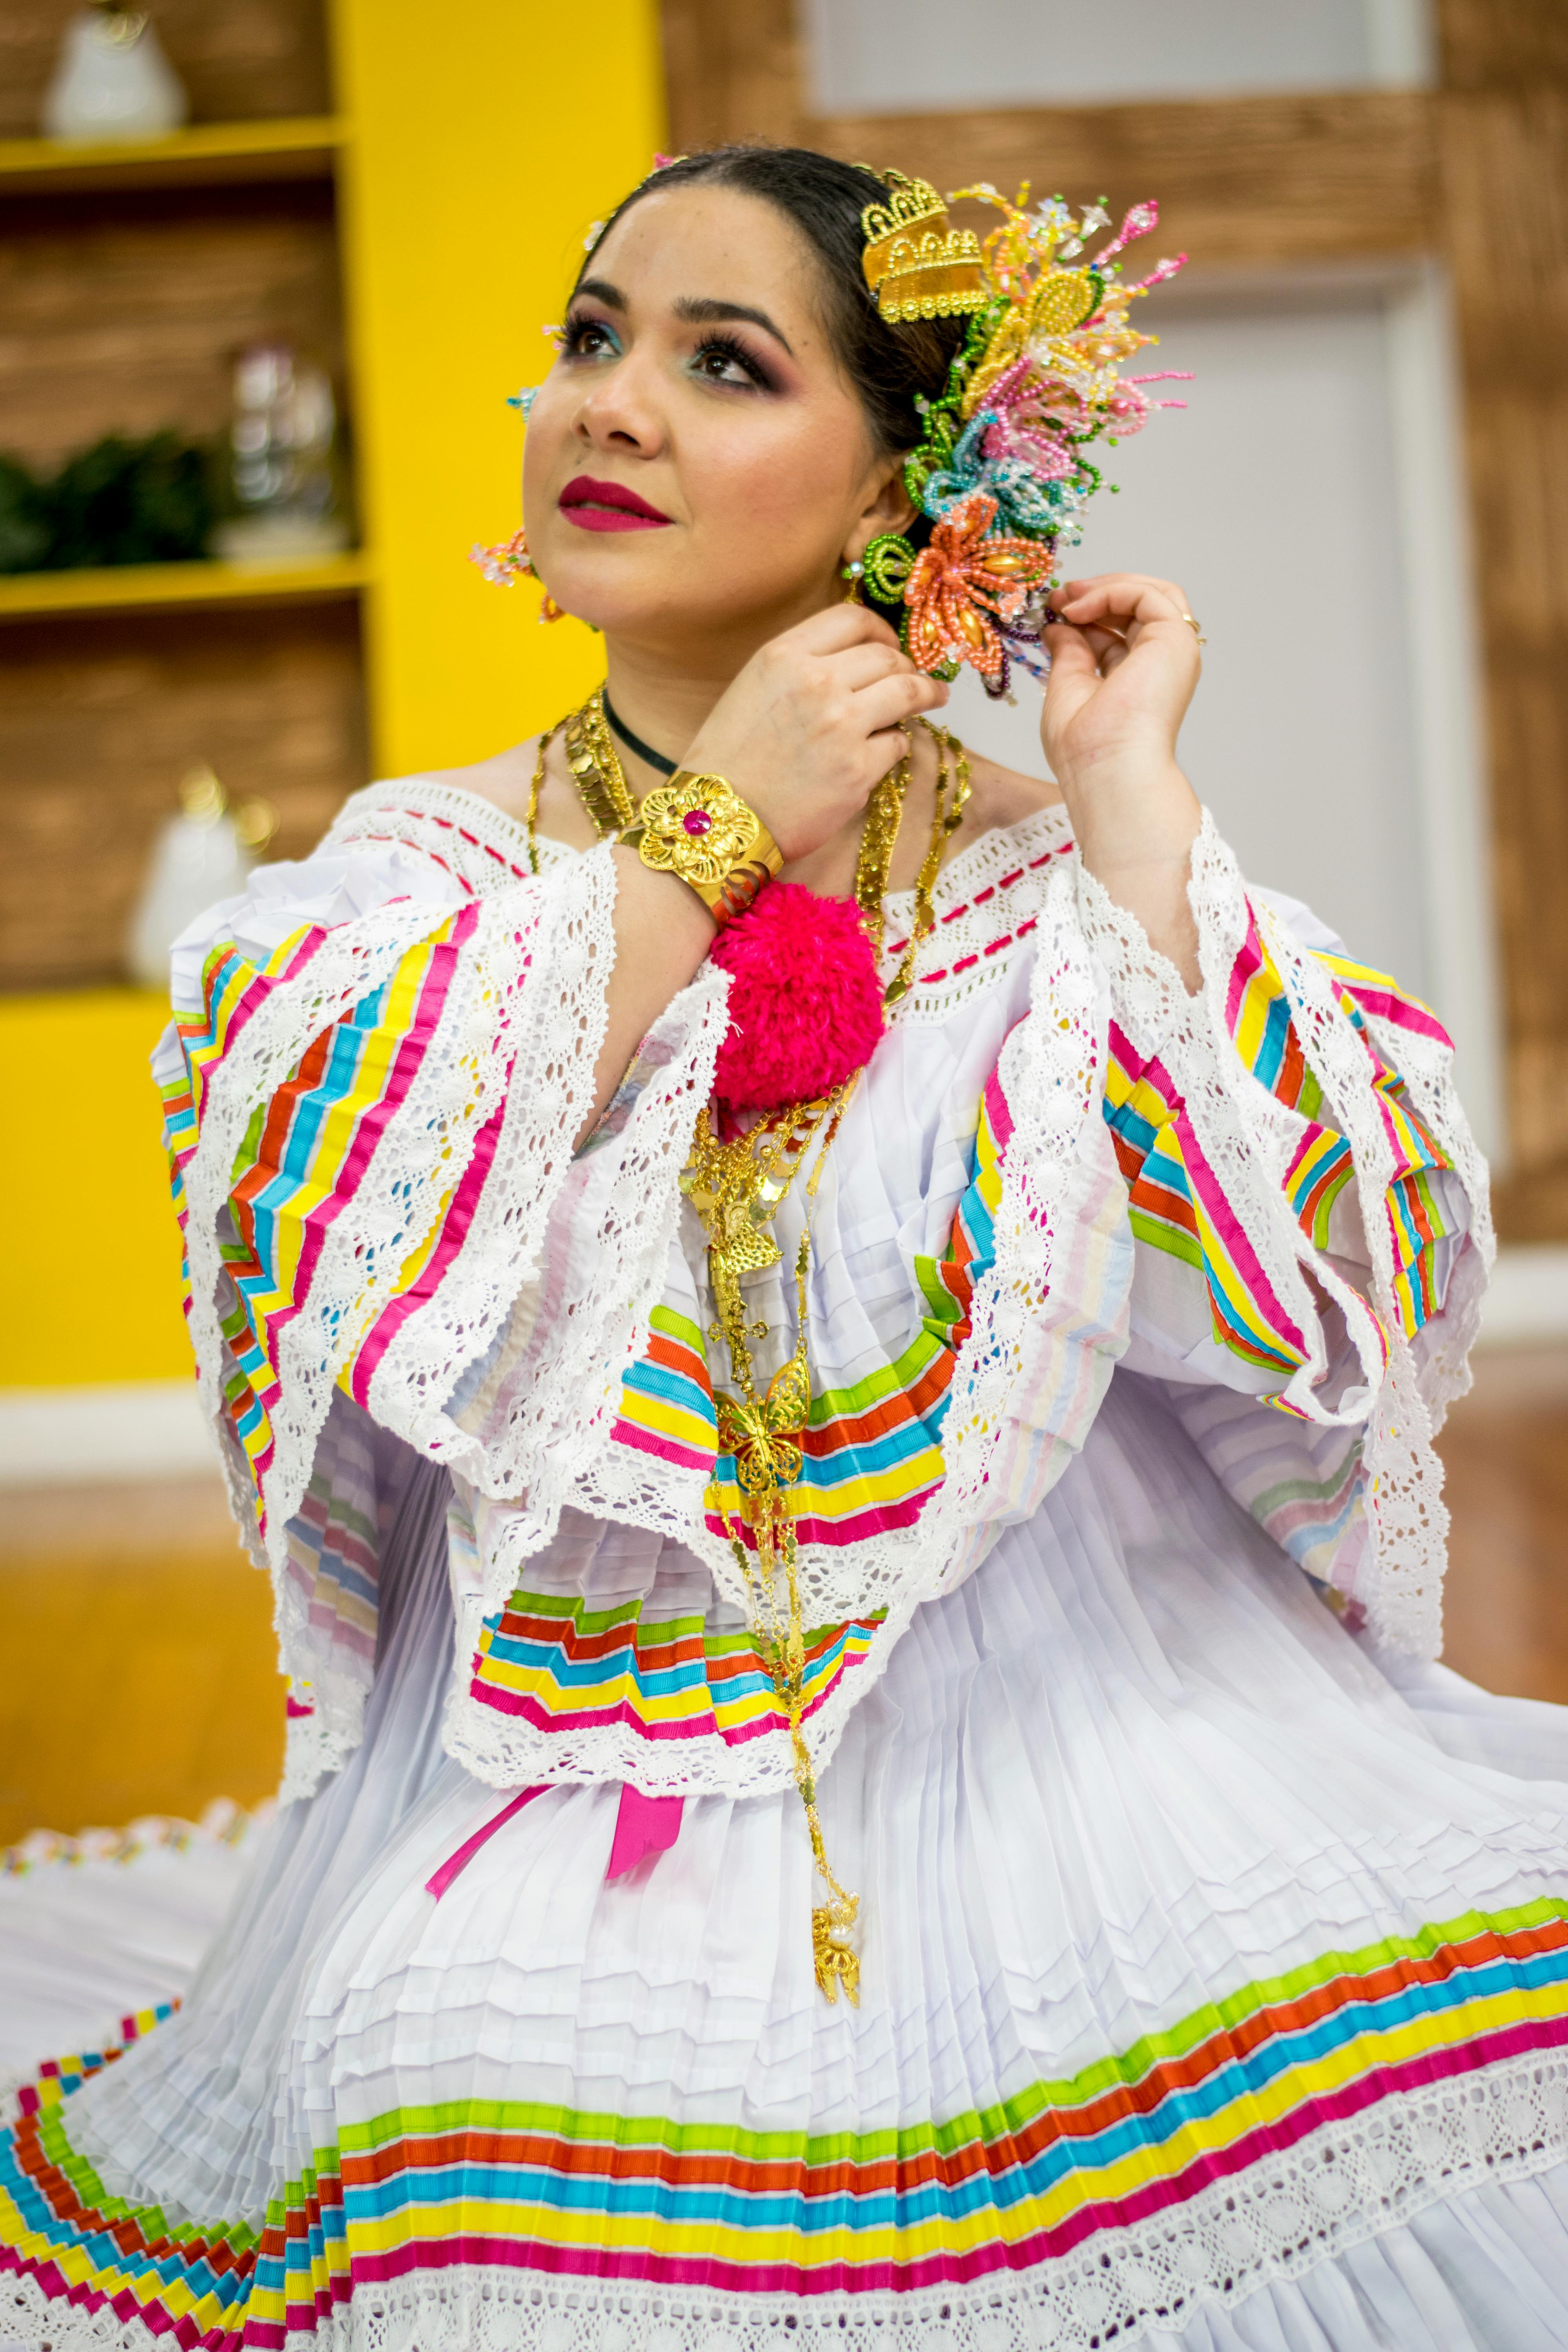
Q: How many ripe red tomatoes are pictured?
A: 0